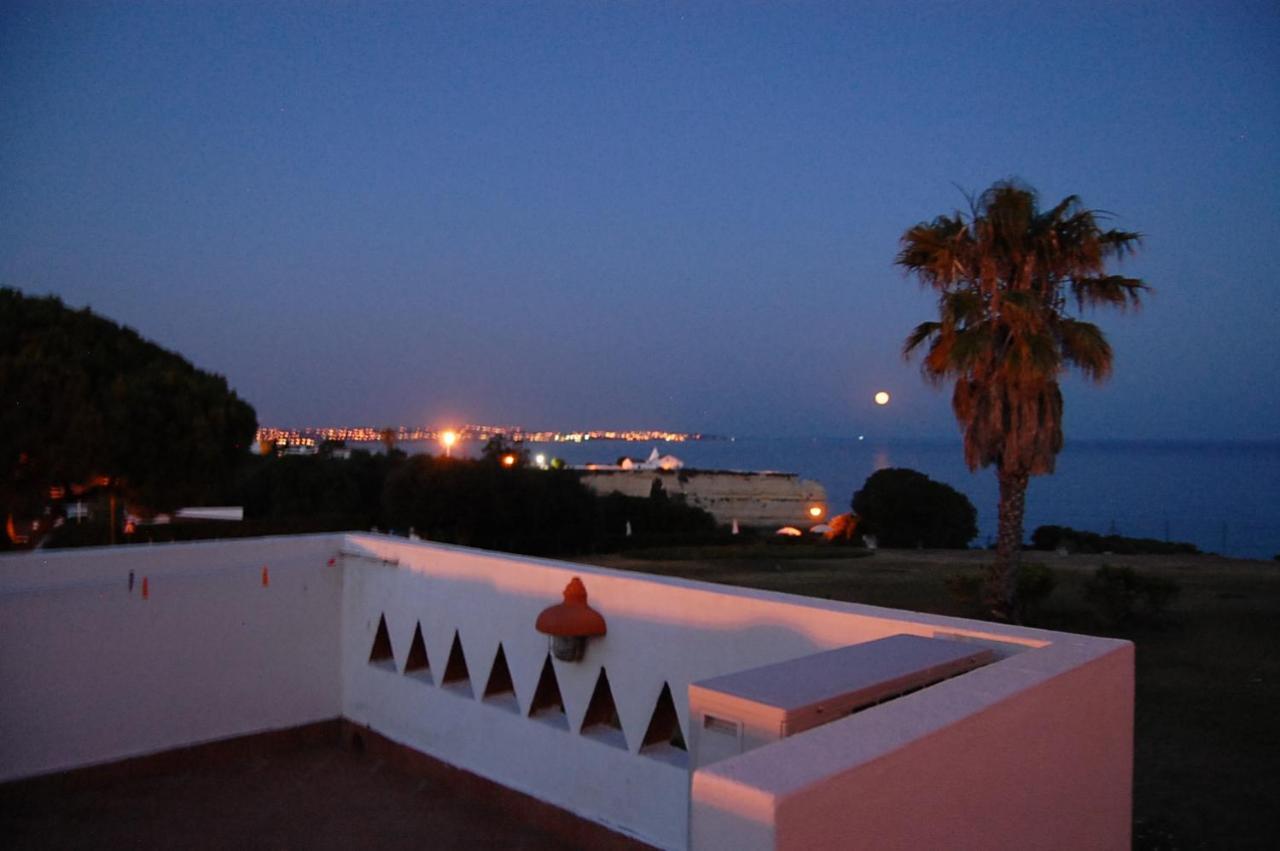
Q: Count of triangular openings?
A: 7